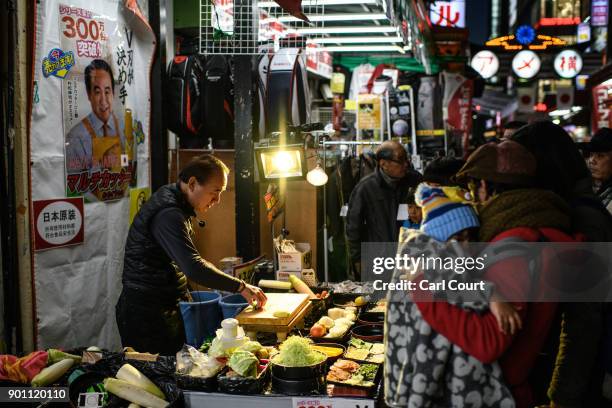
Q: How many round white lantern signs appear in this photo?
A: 3